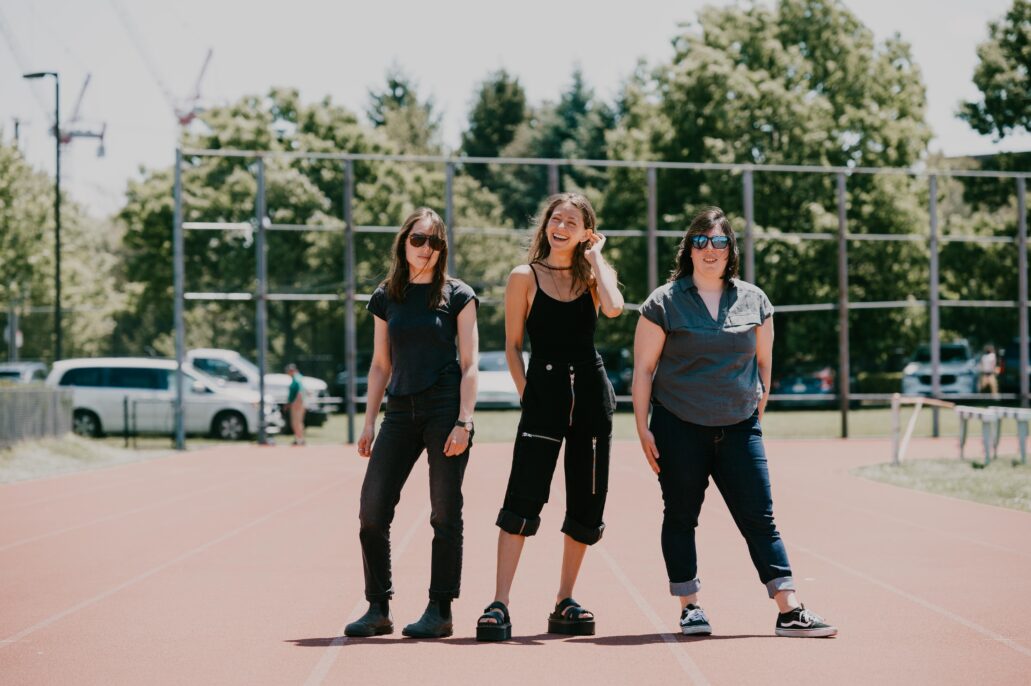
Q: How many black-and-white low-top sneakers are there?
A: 2